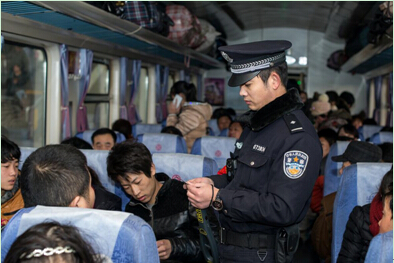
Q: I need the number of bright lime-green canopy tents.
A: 0